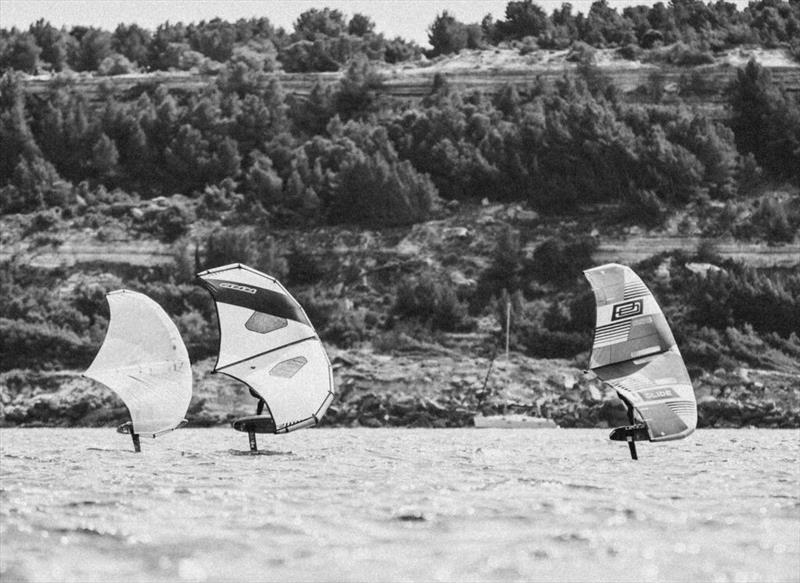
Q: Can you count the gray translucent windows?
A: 2